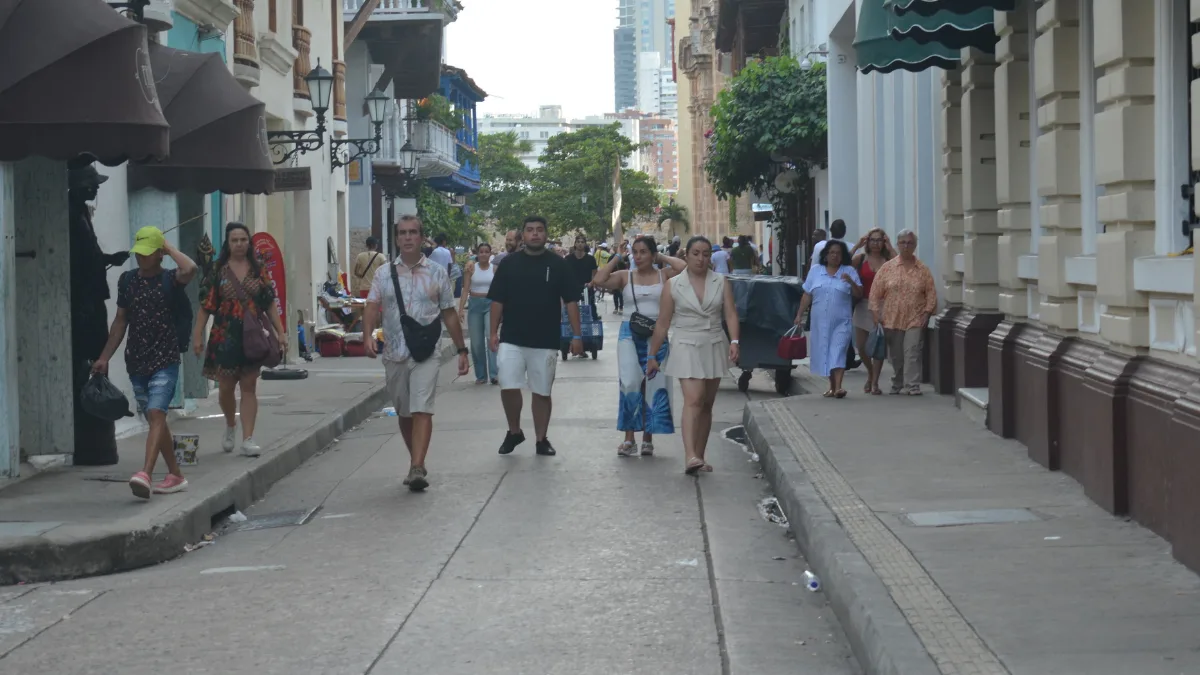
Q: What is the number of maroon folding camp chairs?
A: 0